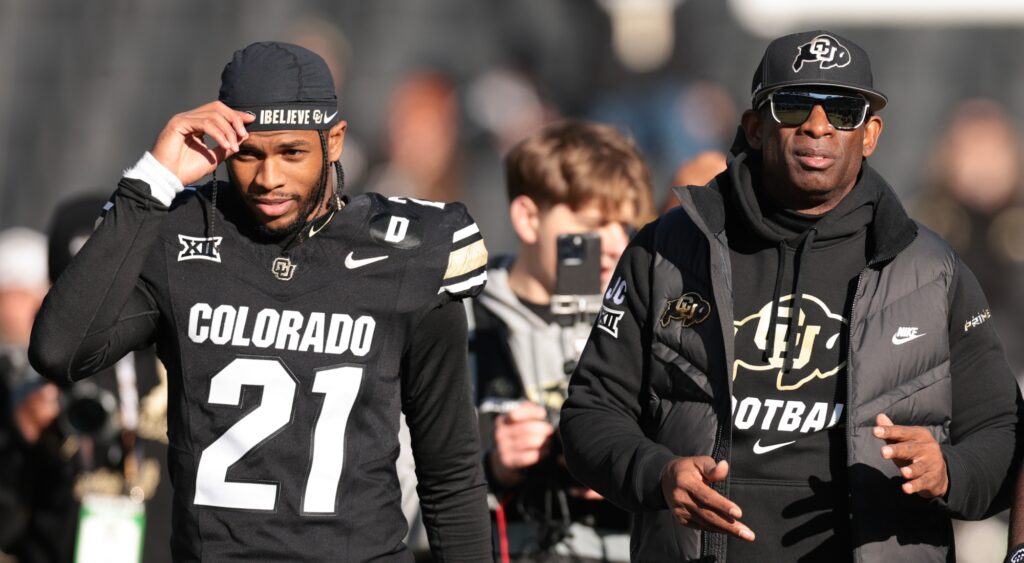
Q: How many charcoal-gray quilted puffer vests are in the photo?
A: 1